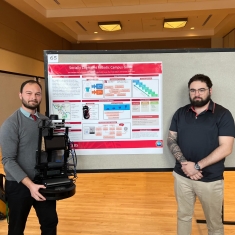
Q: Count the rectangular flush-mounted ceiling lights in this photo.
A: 2